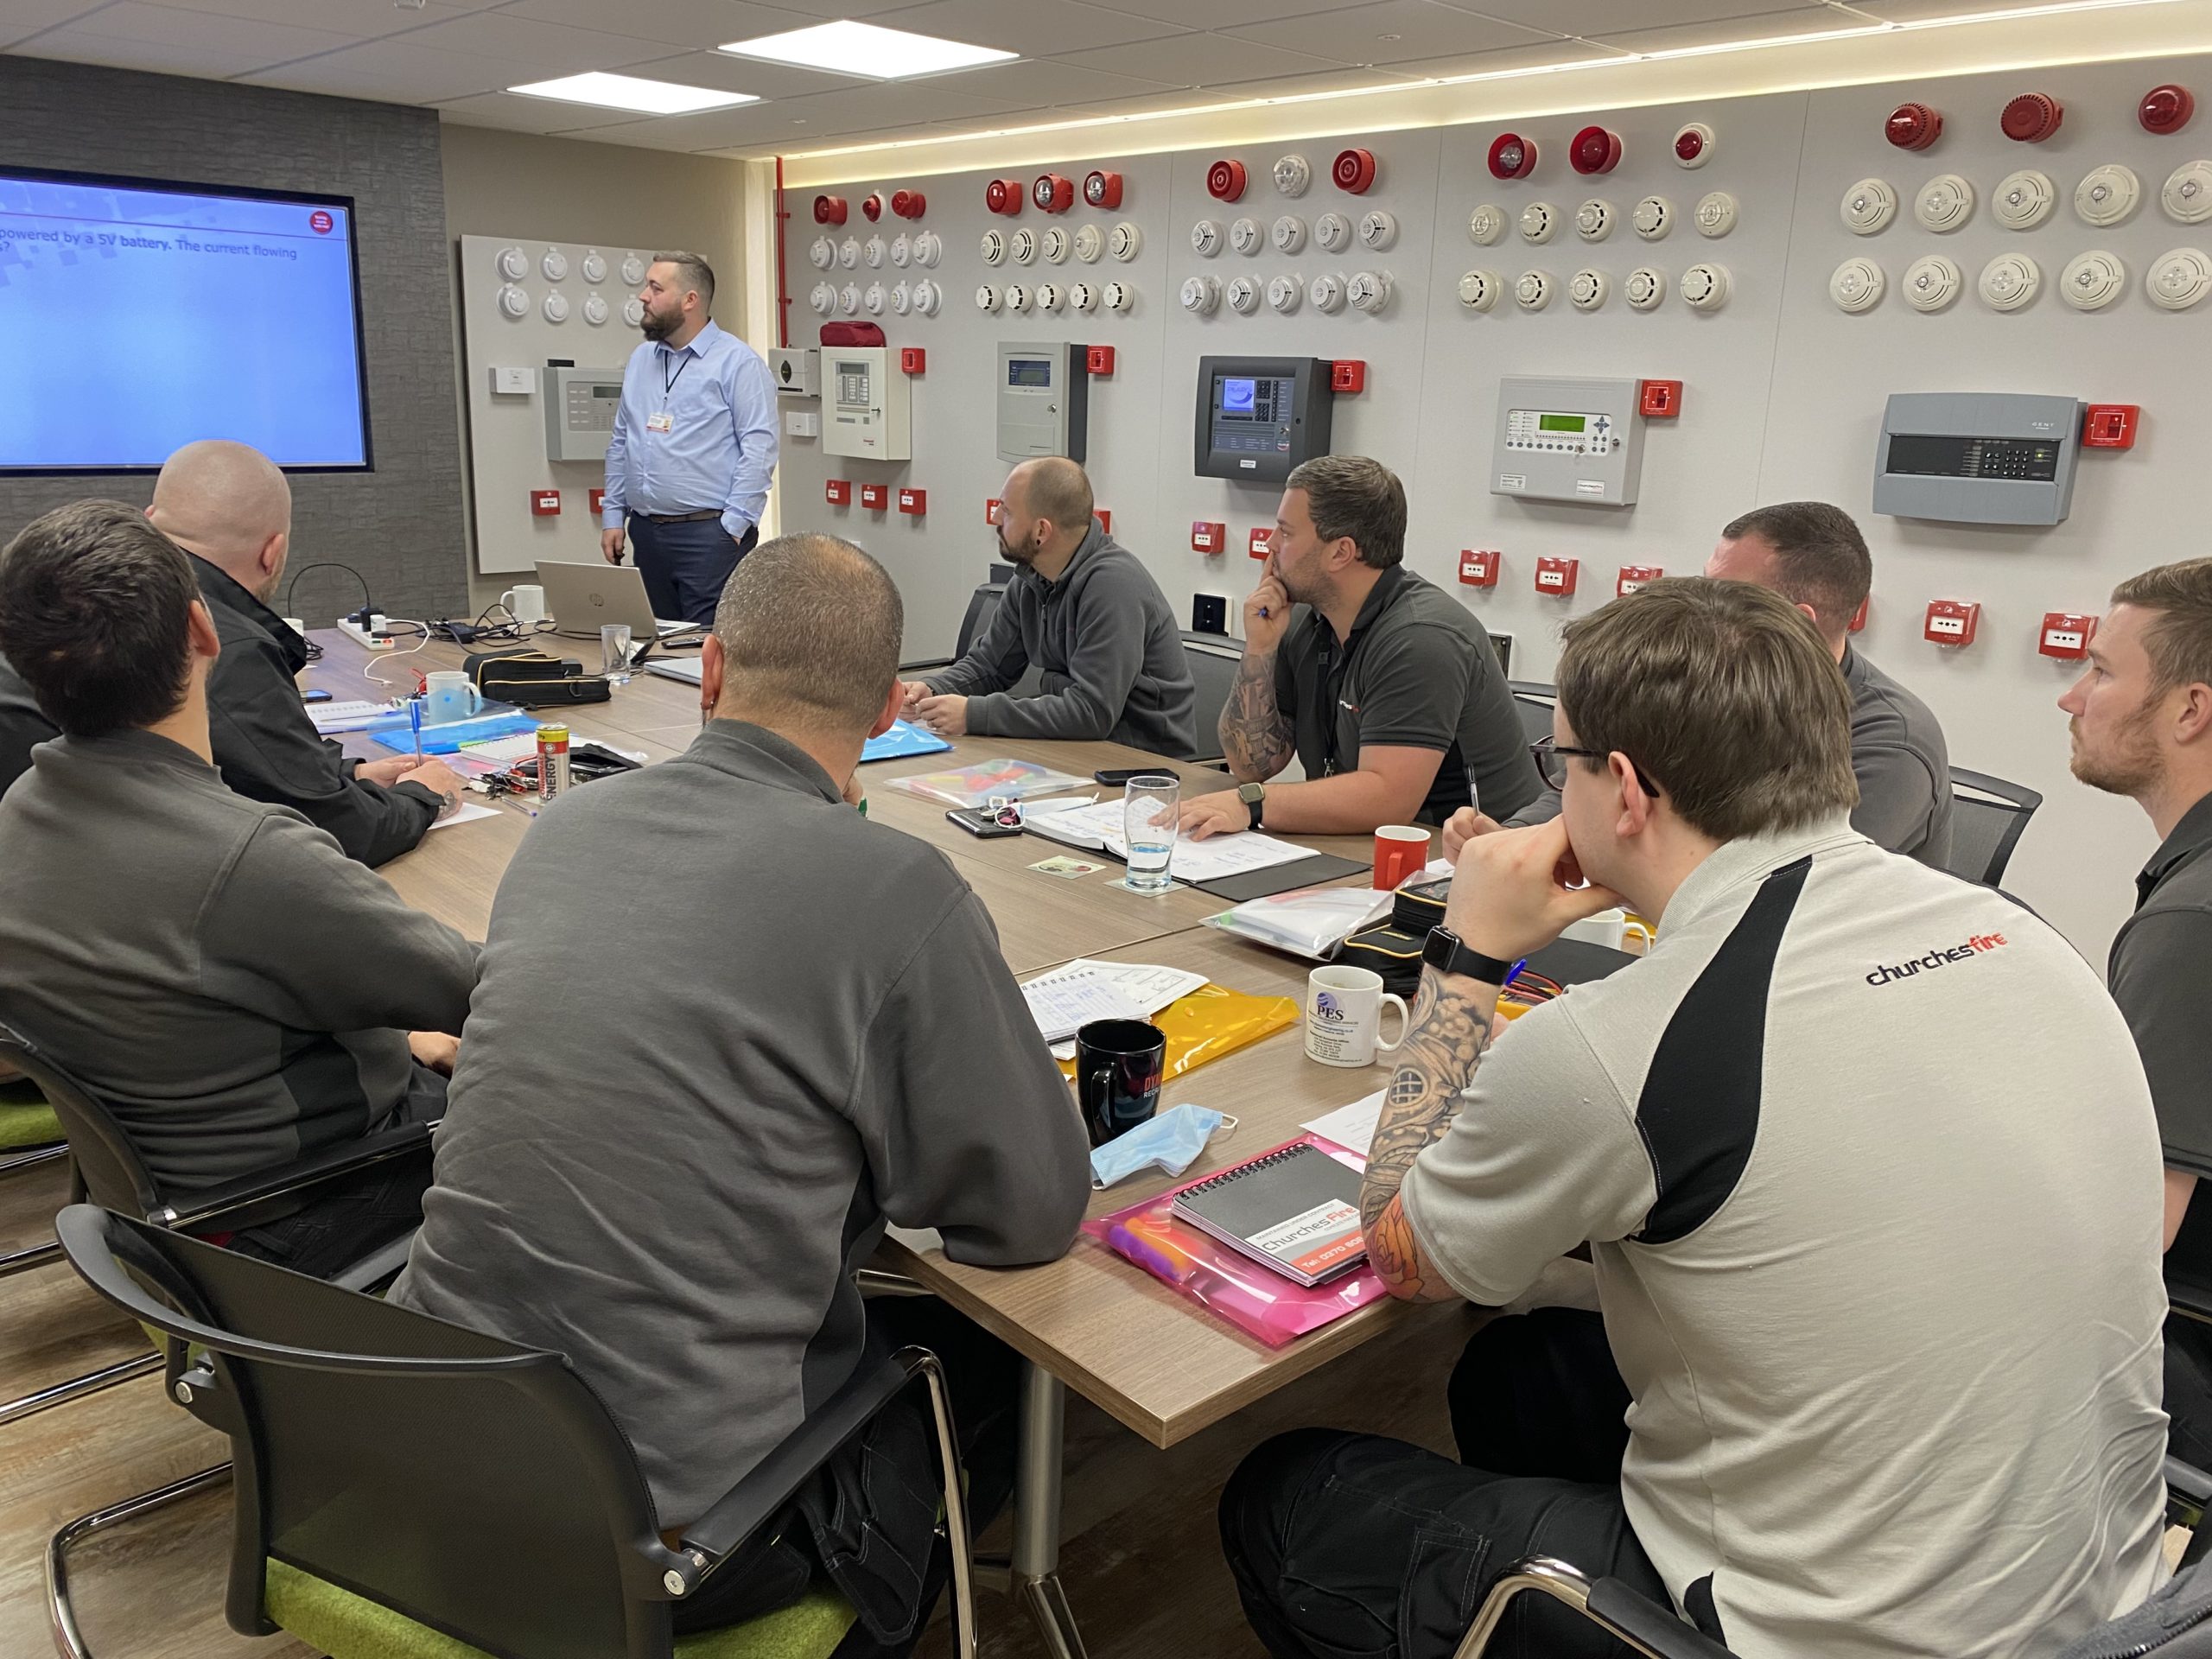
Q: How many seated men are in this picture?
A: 8